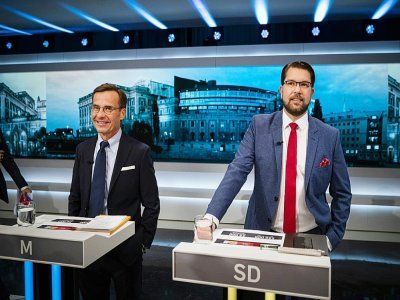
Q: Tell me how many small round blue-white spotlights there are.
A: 9